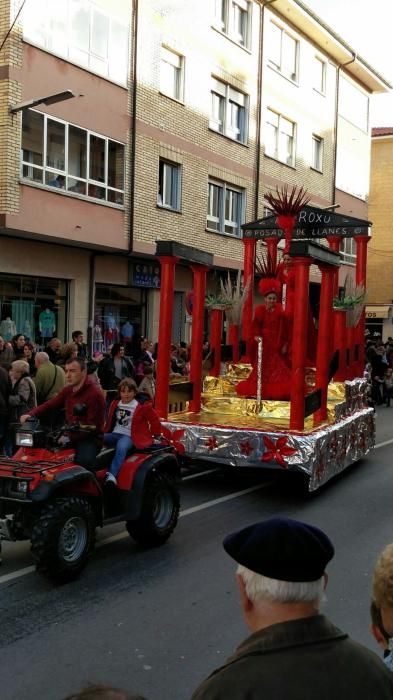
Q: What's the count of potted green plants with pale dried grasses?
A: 2